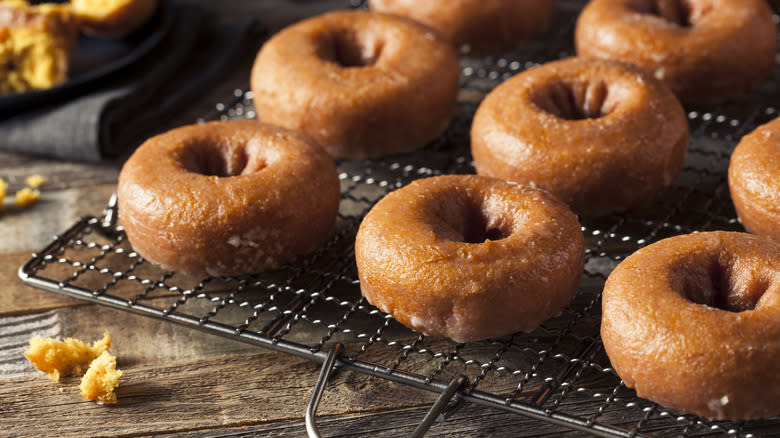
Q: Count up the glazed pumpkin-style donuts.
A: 8